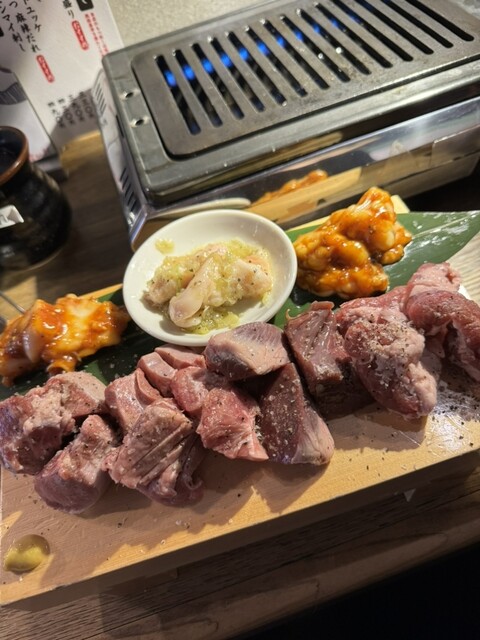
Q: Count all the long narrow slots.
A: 14